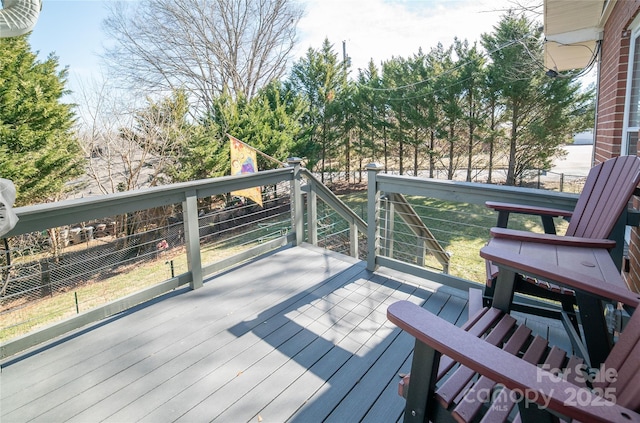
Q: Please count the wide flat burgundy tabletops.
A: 1